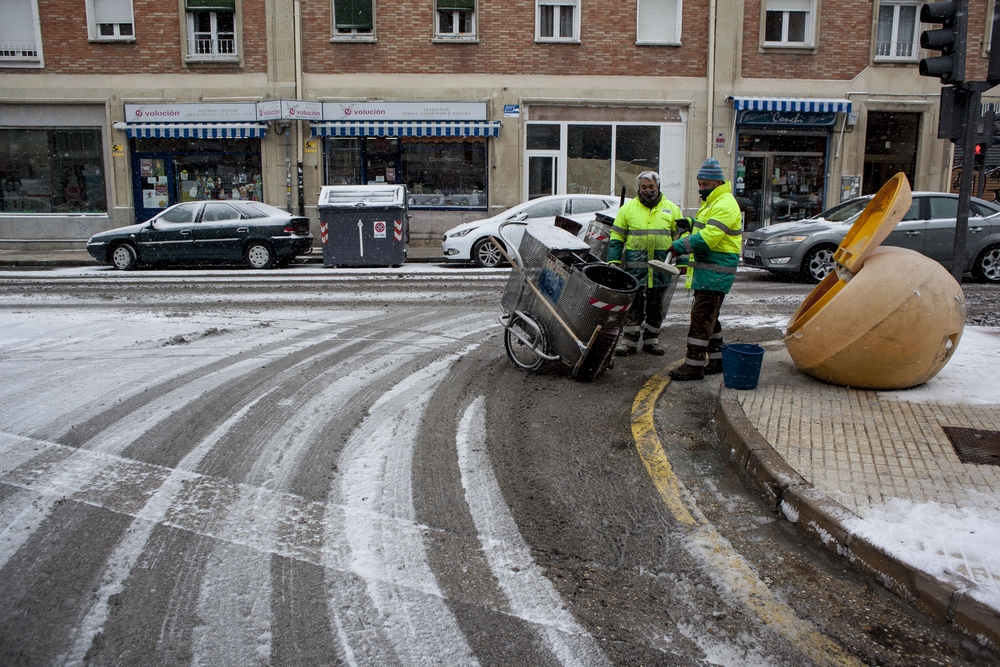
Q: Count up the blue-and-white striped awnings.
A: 3